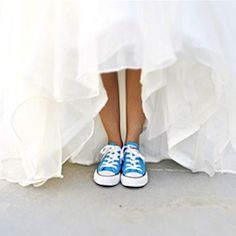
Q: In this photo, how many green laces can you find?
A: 0